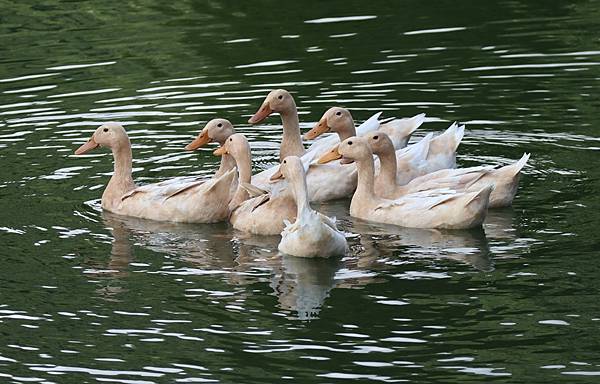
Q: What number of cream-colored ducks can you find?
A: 8